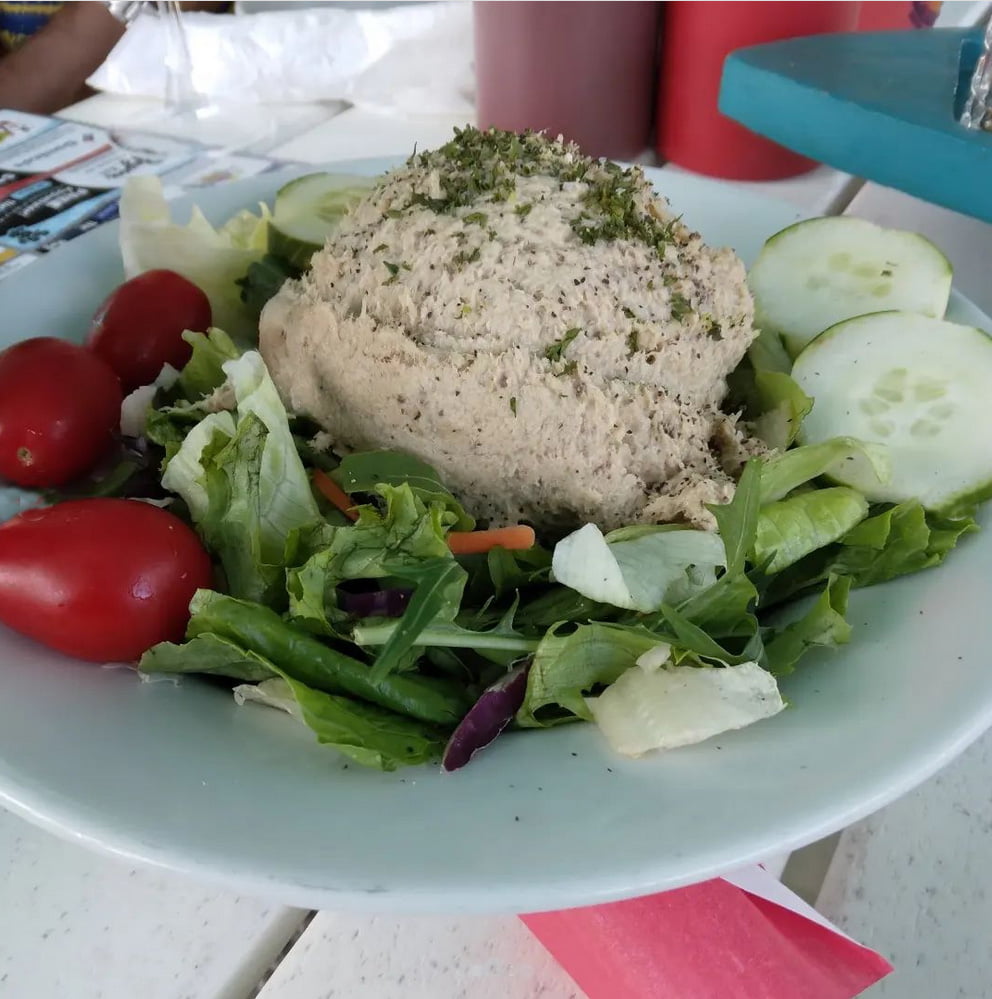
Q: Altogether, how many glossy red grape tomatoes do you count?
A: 3